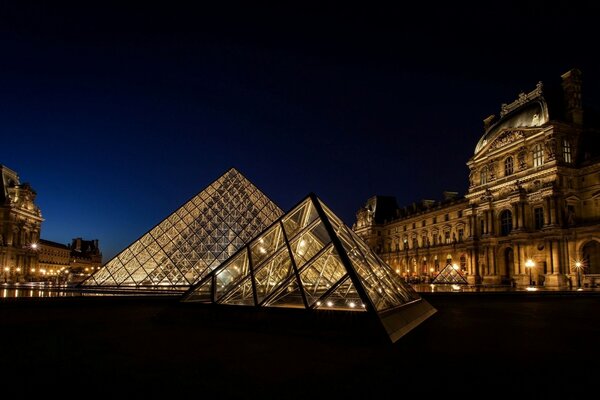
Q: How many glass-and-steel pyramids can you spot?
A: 3